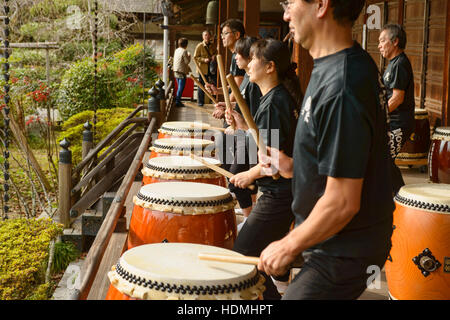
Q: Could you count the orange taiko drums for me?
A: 6